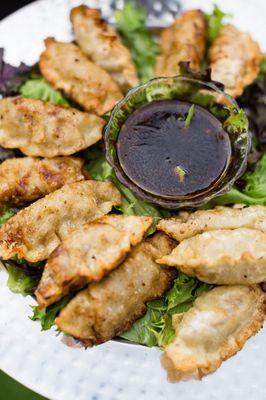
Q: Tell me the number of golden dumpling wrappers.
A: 12